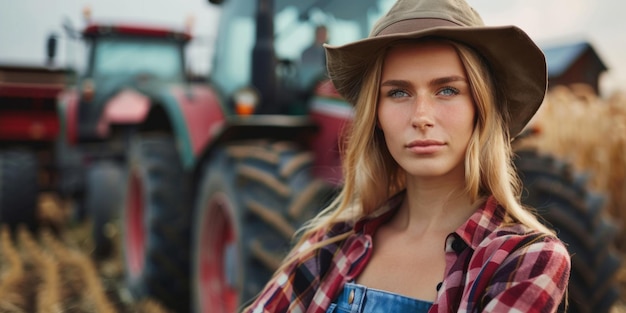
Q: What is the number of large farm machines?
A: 2